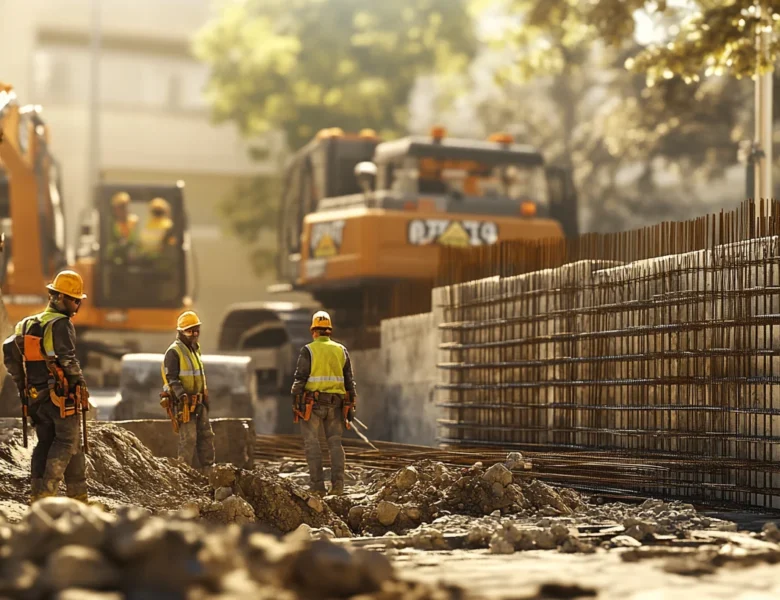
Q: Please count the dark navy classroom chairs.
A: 0